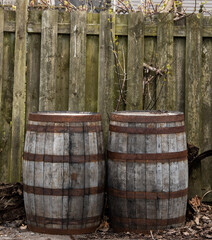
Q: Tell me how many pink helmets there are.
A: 0